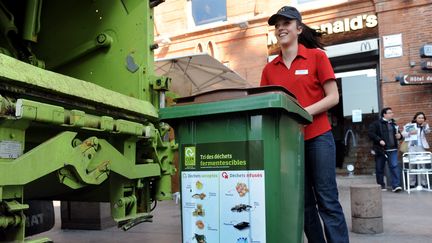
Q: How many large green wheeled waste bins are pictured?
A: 1